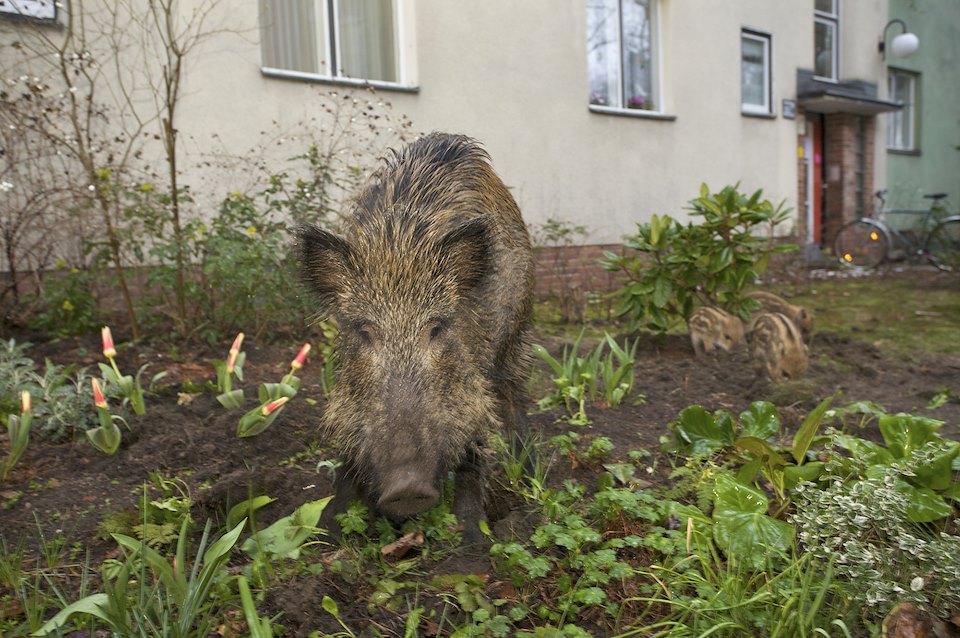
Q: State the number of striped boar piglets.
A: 3